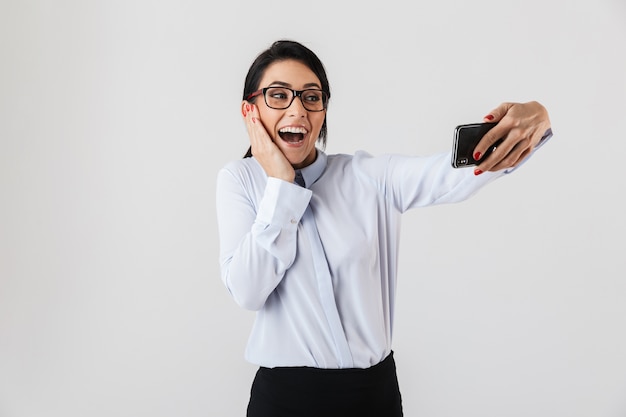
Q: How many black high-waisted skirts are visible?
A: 1